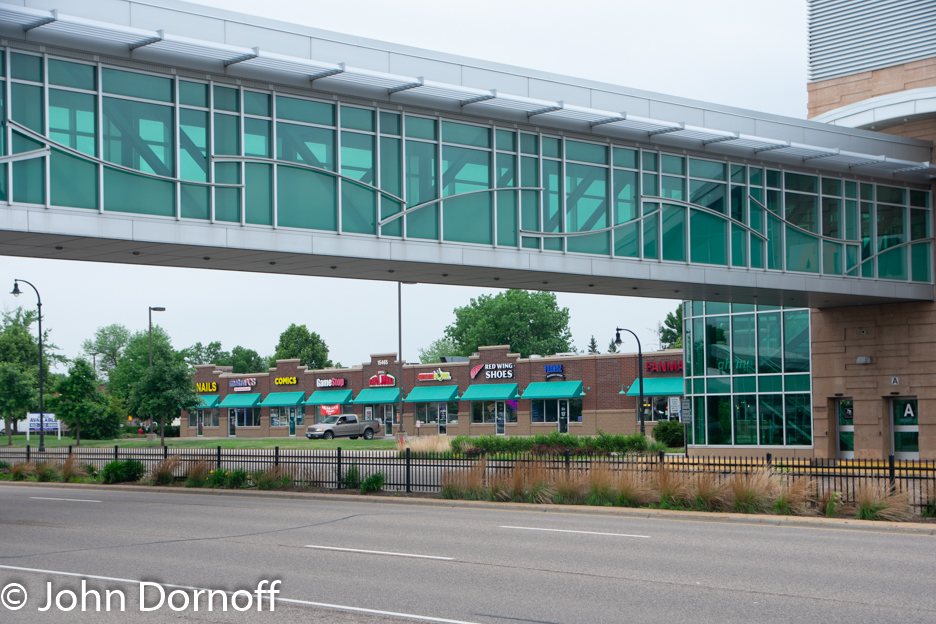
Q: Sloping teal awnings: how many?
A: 9